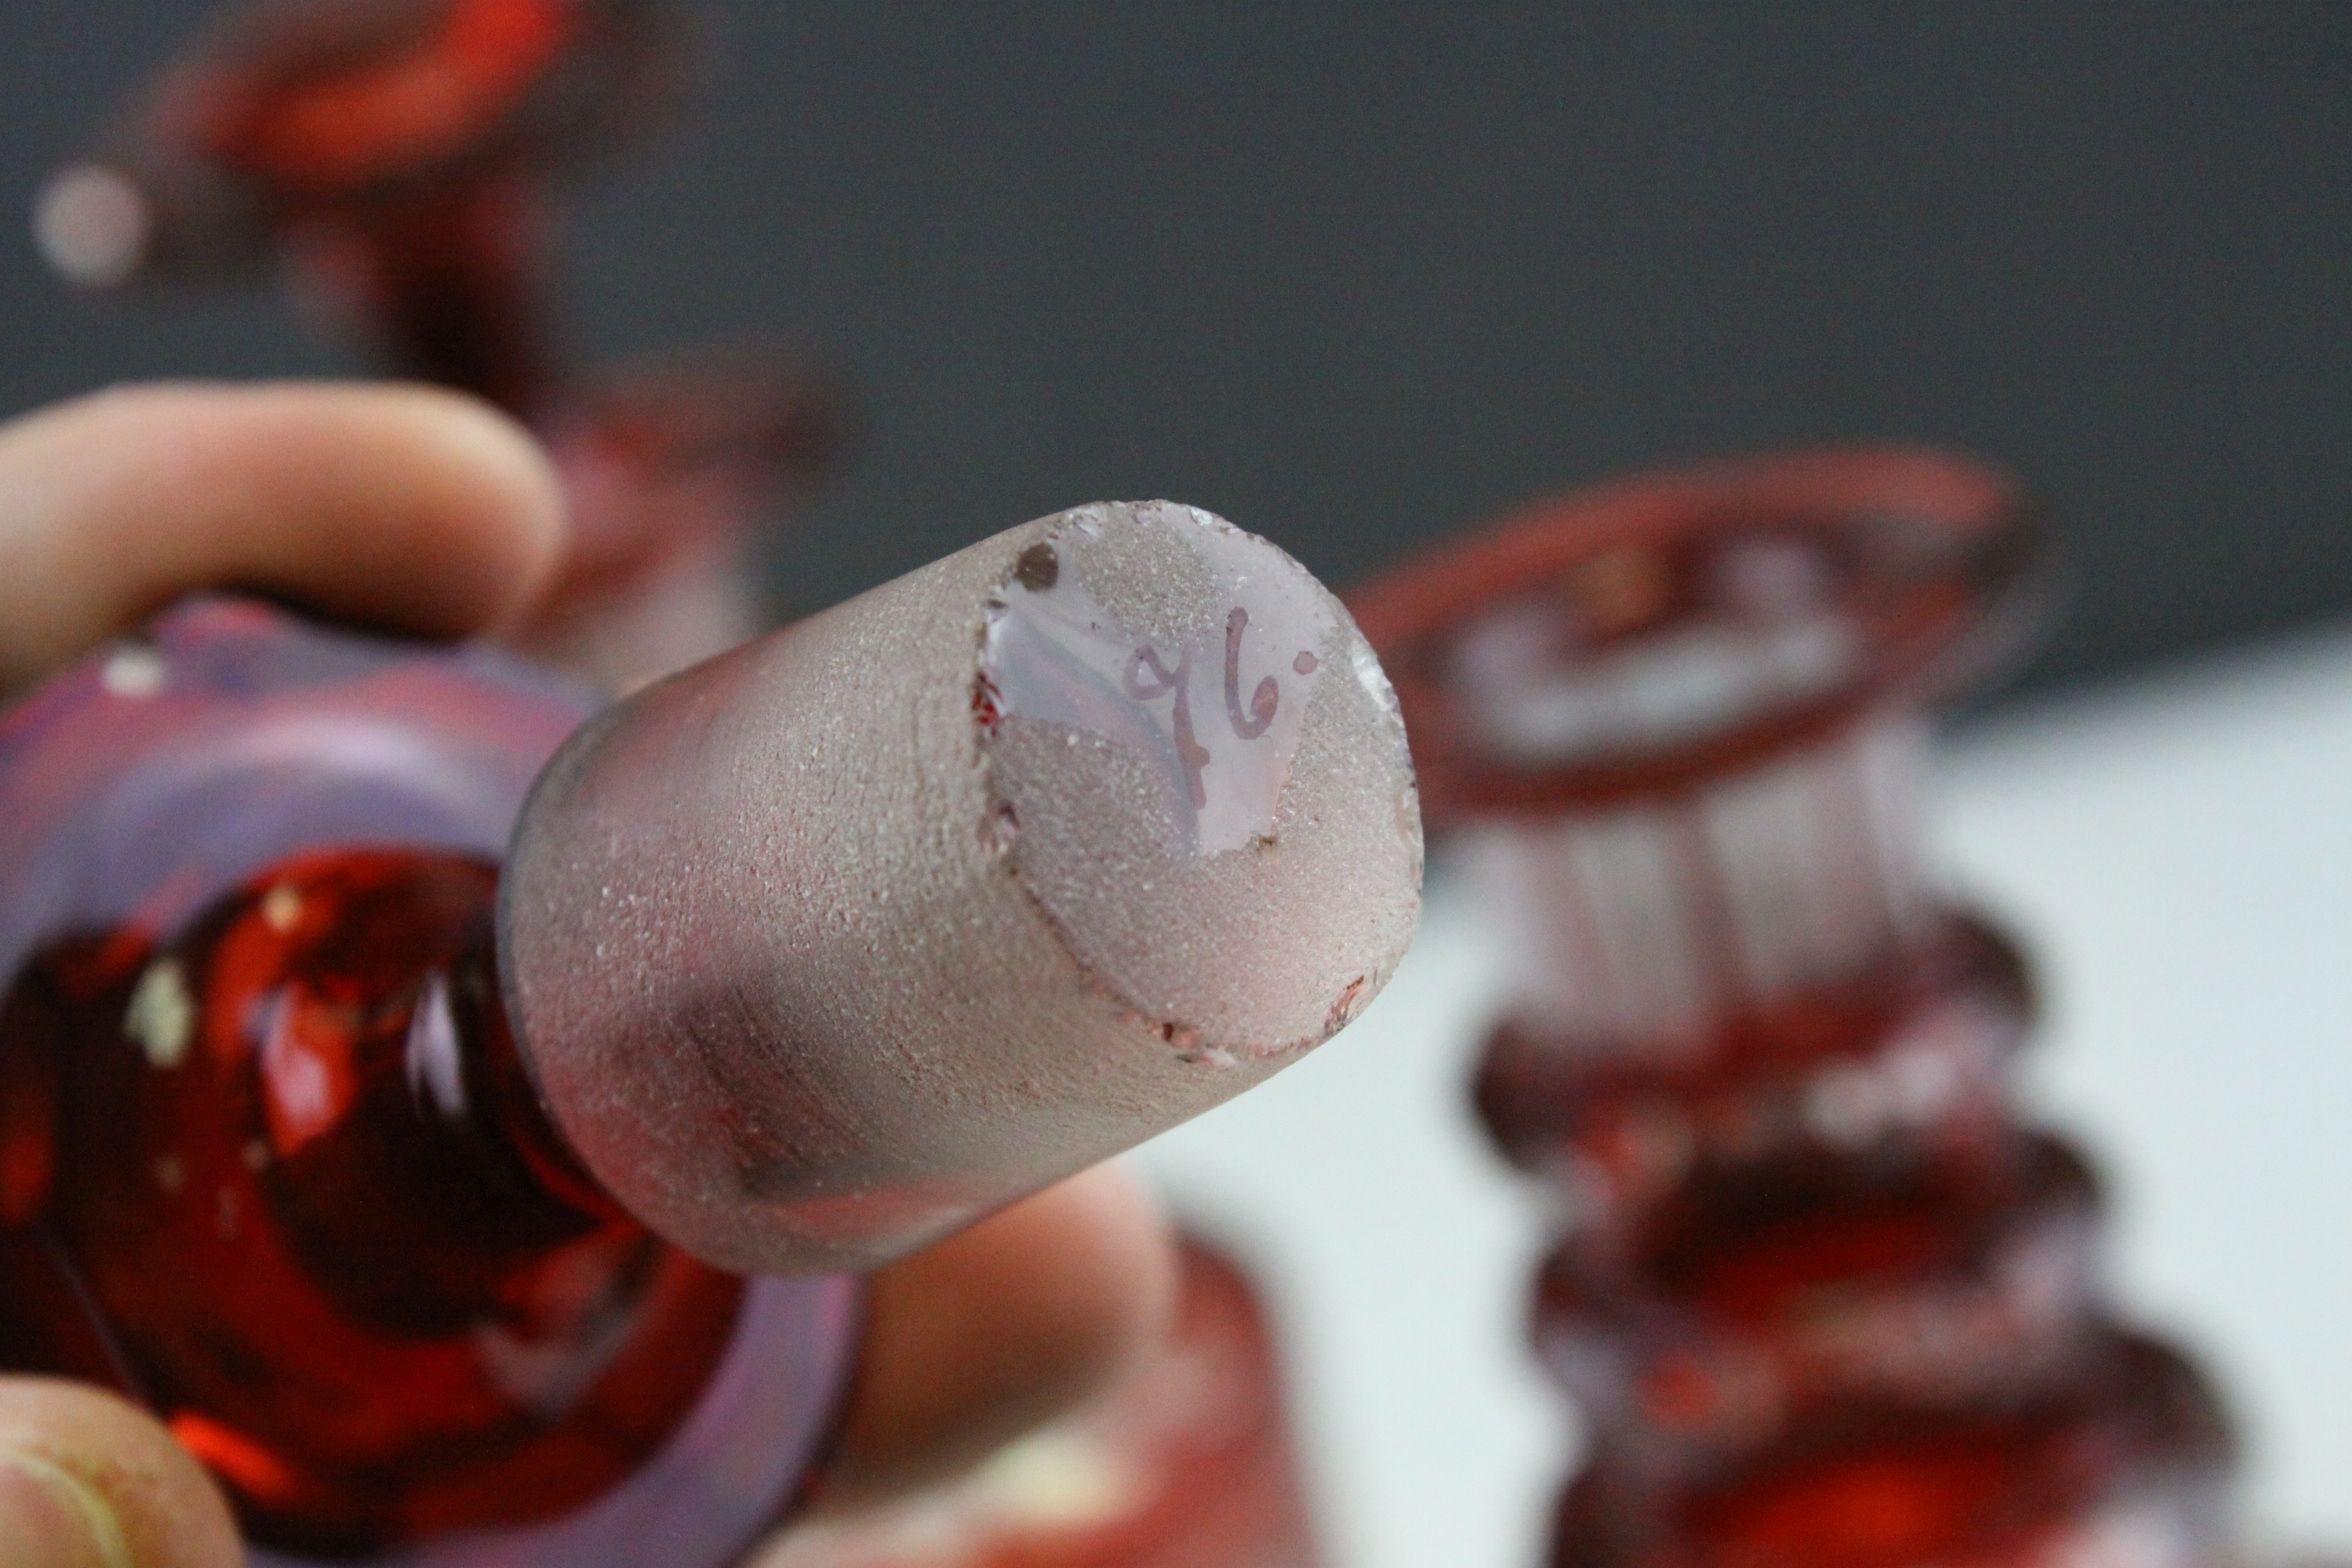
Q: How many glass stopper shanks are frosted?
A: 1